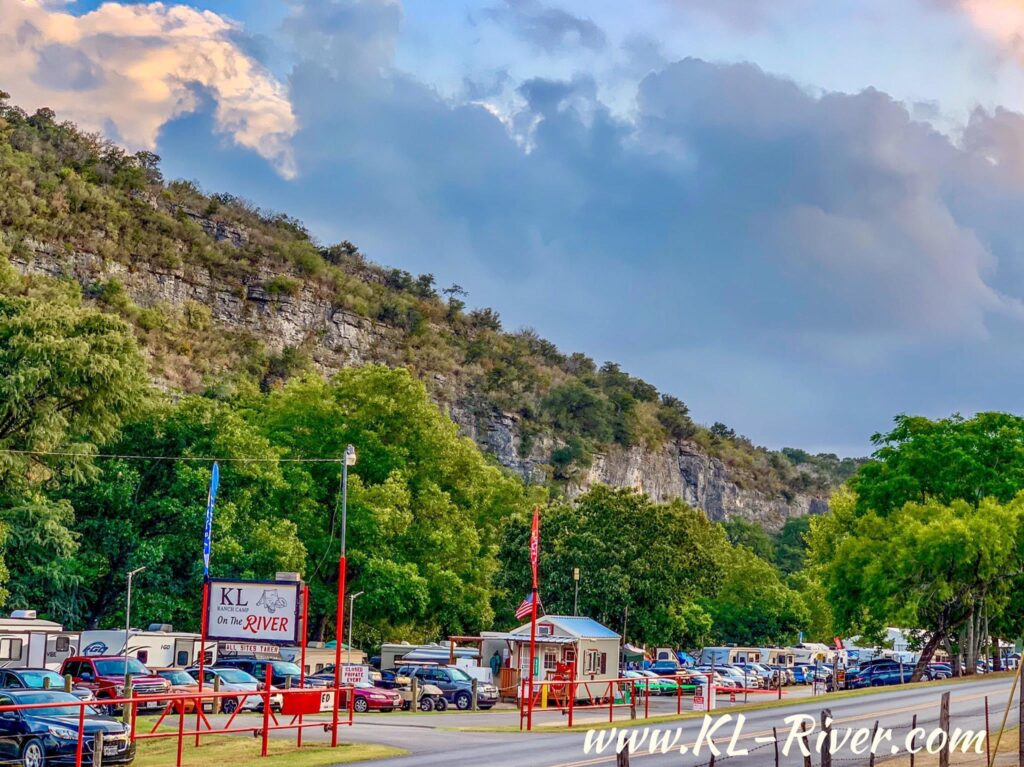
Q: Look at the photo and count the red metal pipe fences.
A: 2